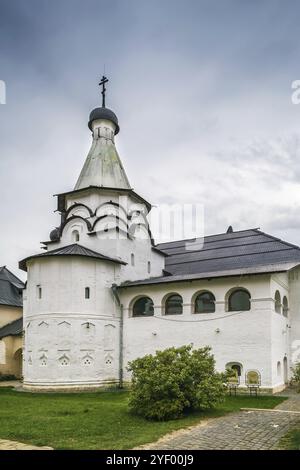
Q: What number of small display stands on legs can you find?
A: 2